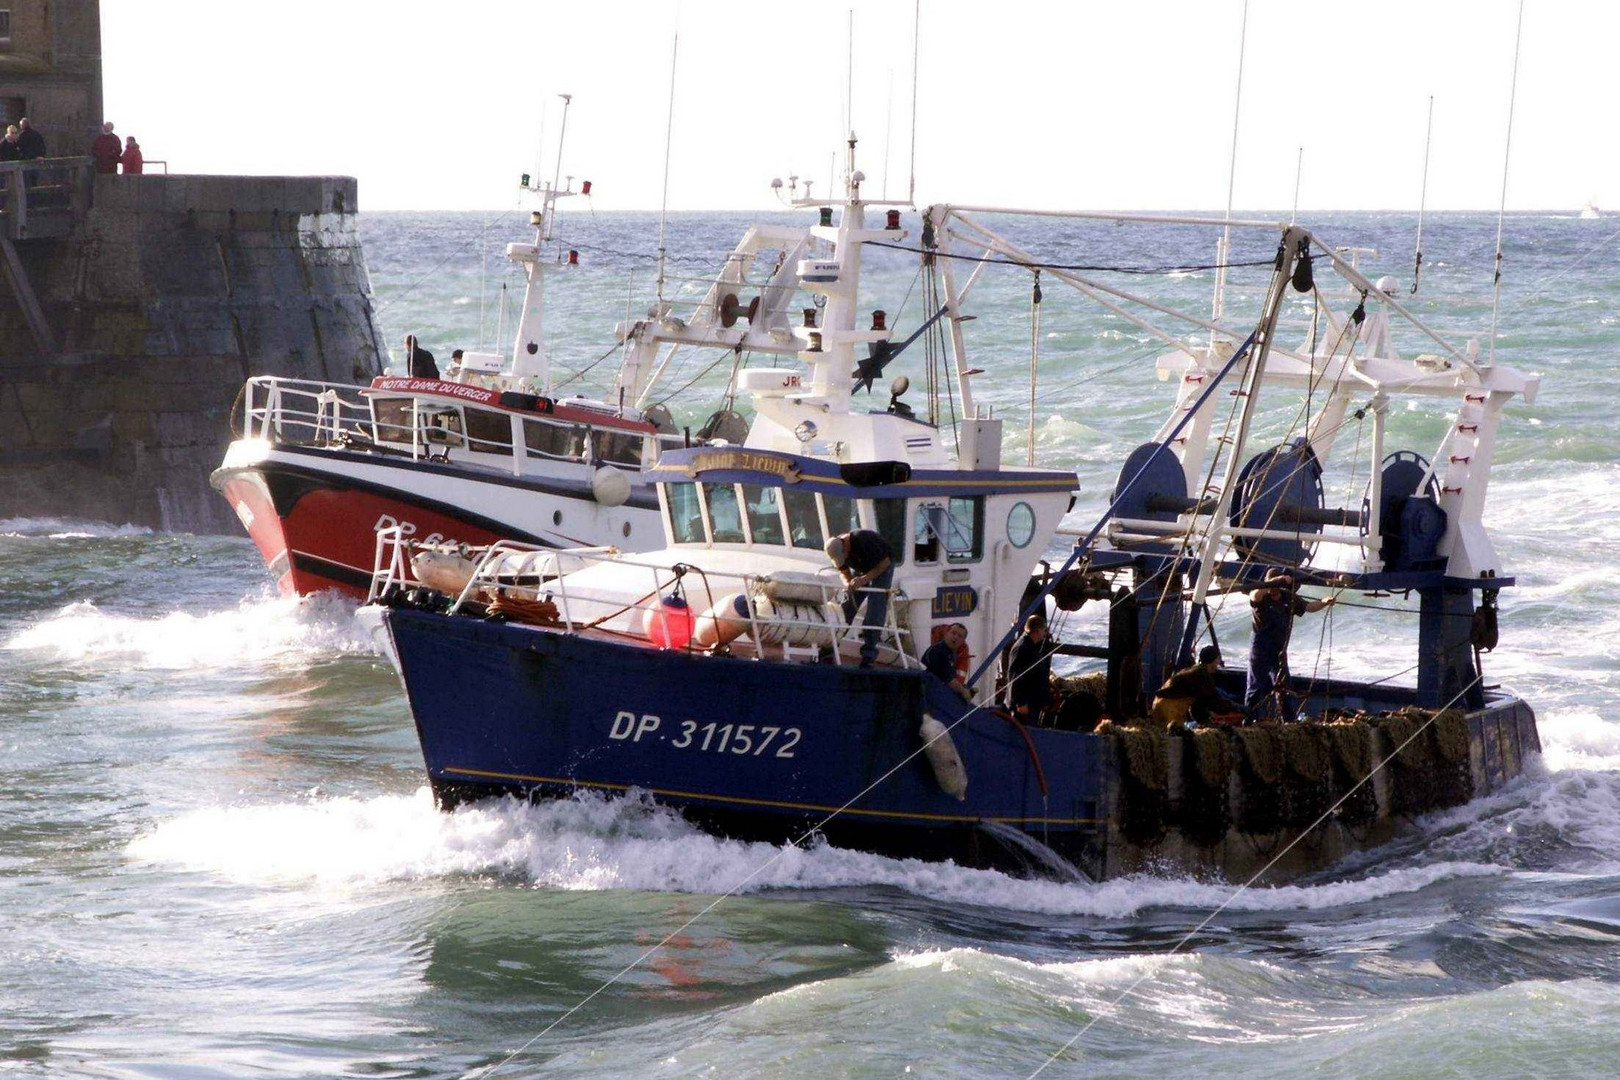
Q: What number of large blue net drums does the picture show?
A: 3